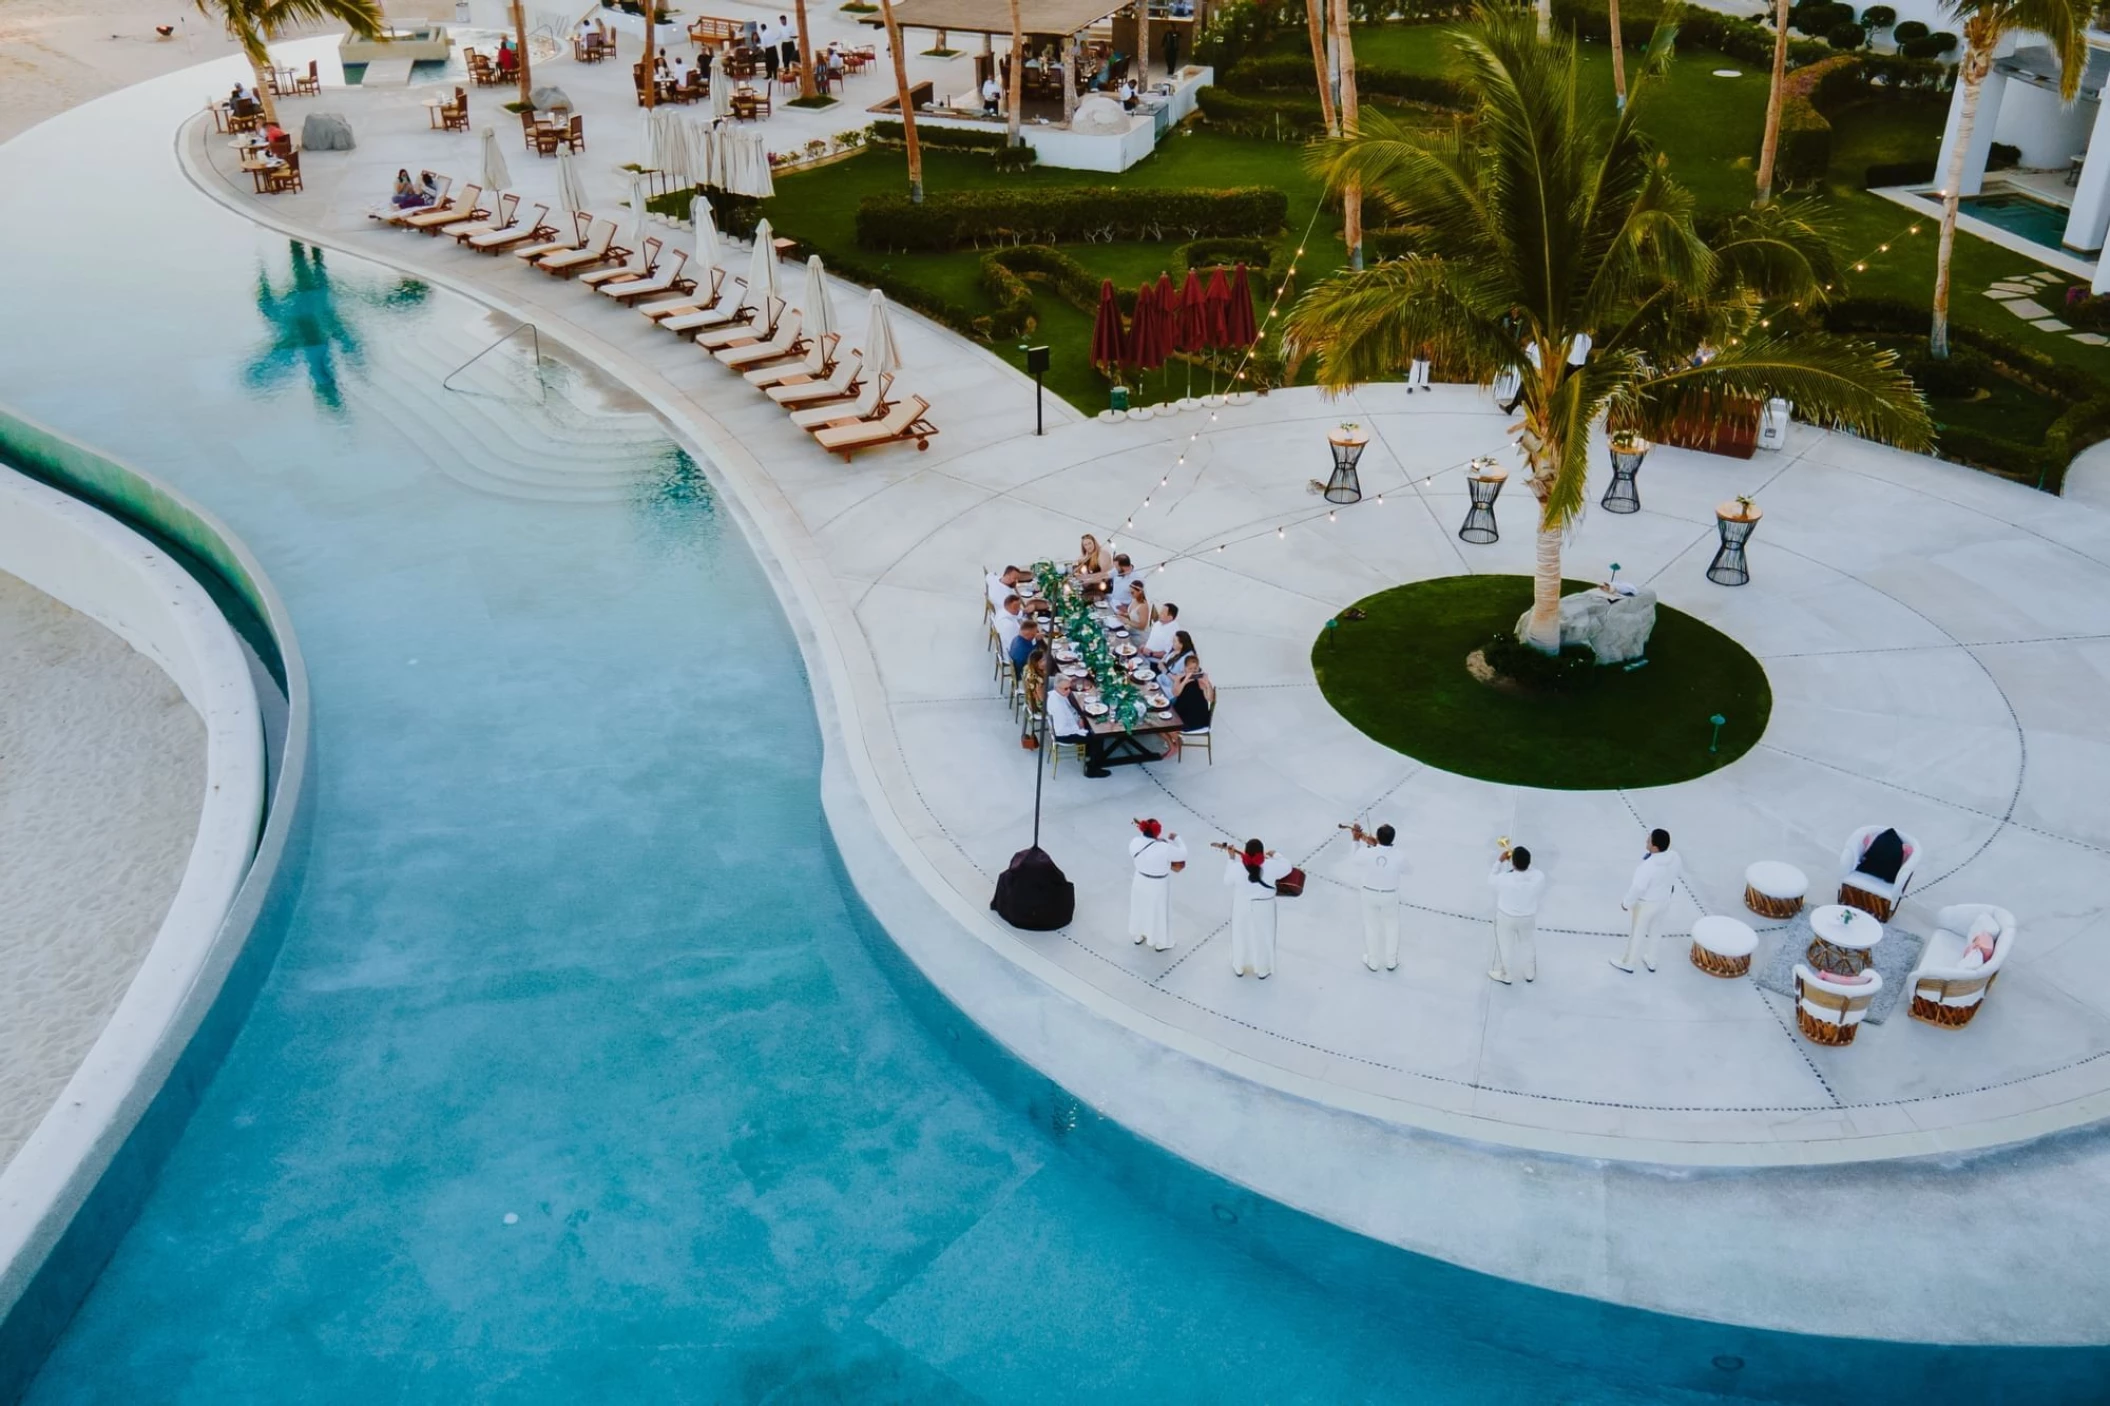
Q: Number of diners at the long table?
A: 11